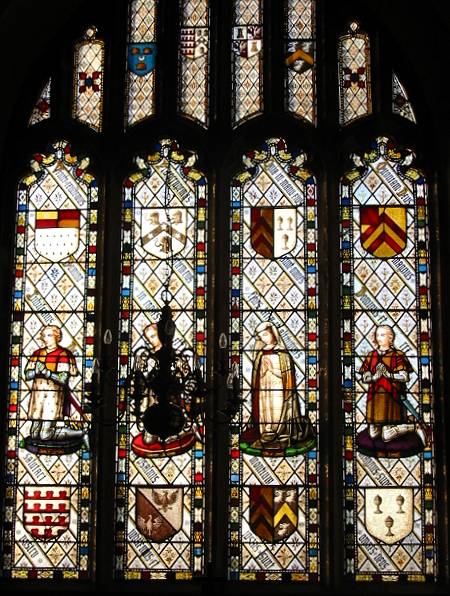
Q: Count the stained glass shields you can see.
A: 12